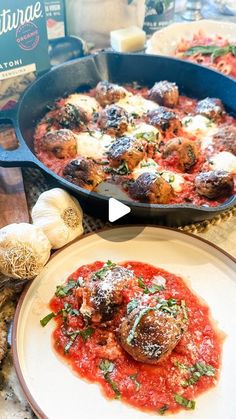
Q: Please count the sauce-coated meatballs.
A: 15